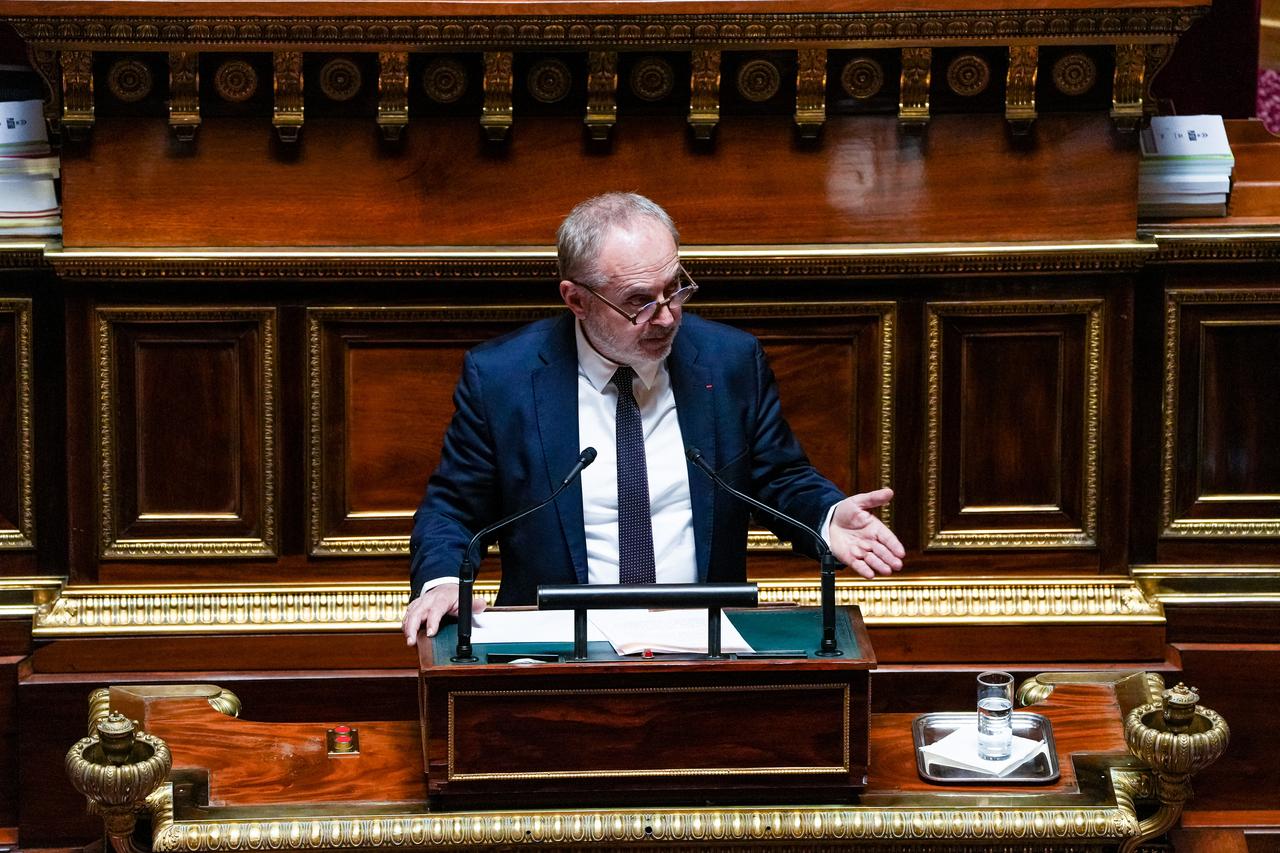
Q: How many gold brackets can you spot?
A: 11